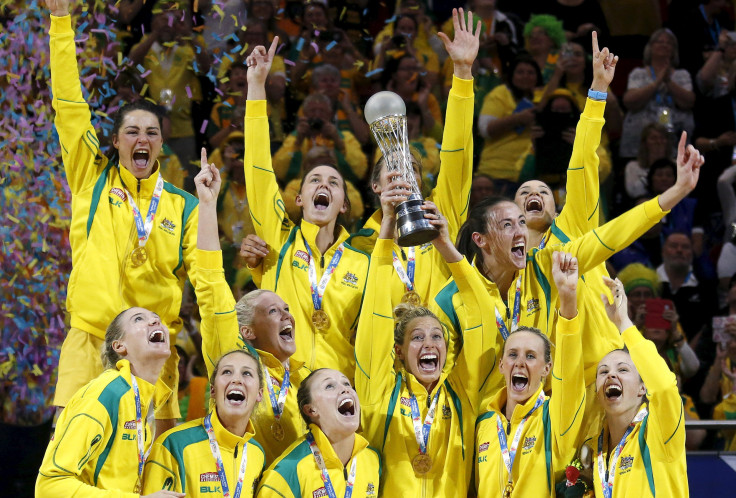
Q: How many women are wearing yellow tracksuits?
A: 12